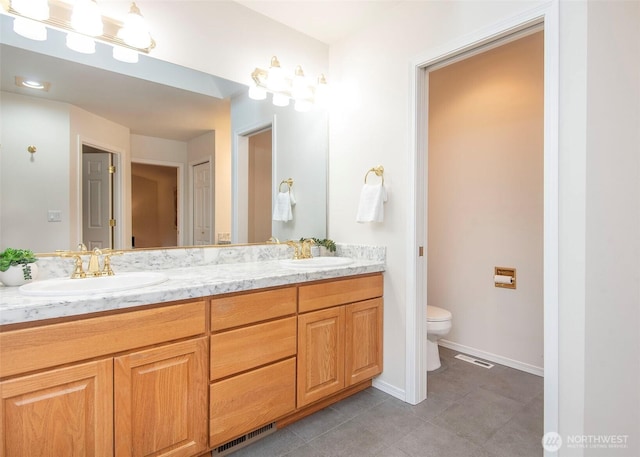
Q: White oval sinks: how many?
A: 2